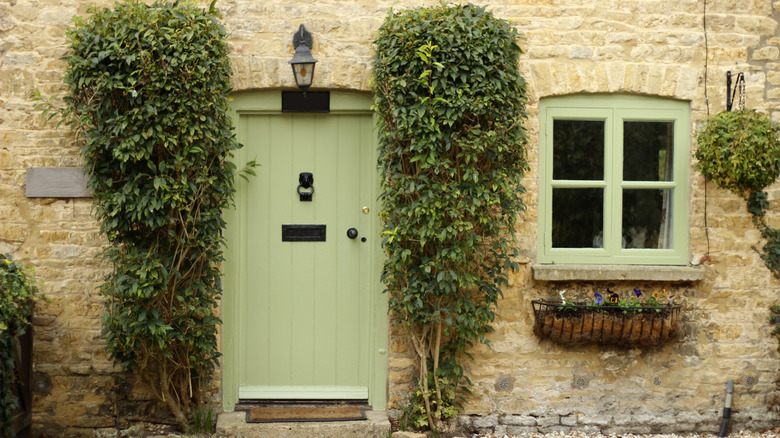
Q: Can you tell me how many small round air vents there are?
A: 4